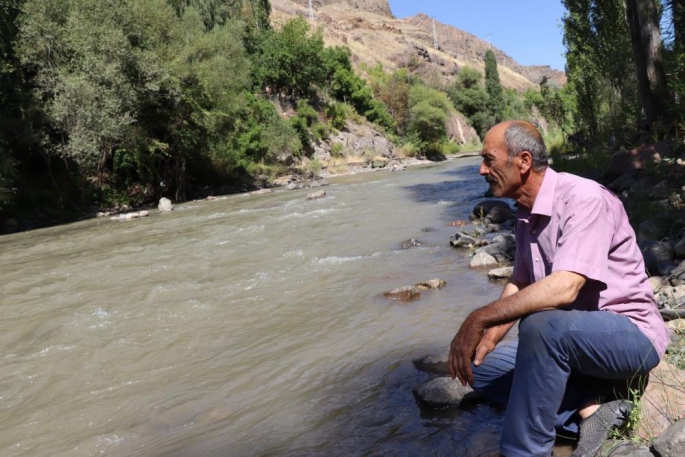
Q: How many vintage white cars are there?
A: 0